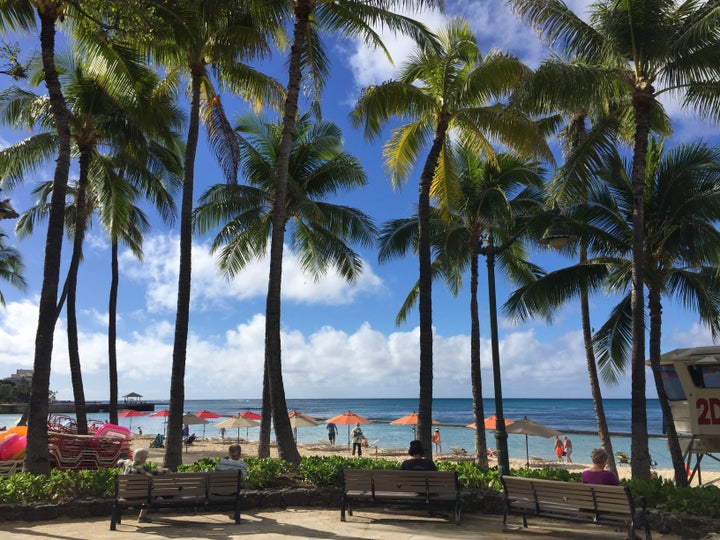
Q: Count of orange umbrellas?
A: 4